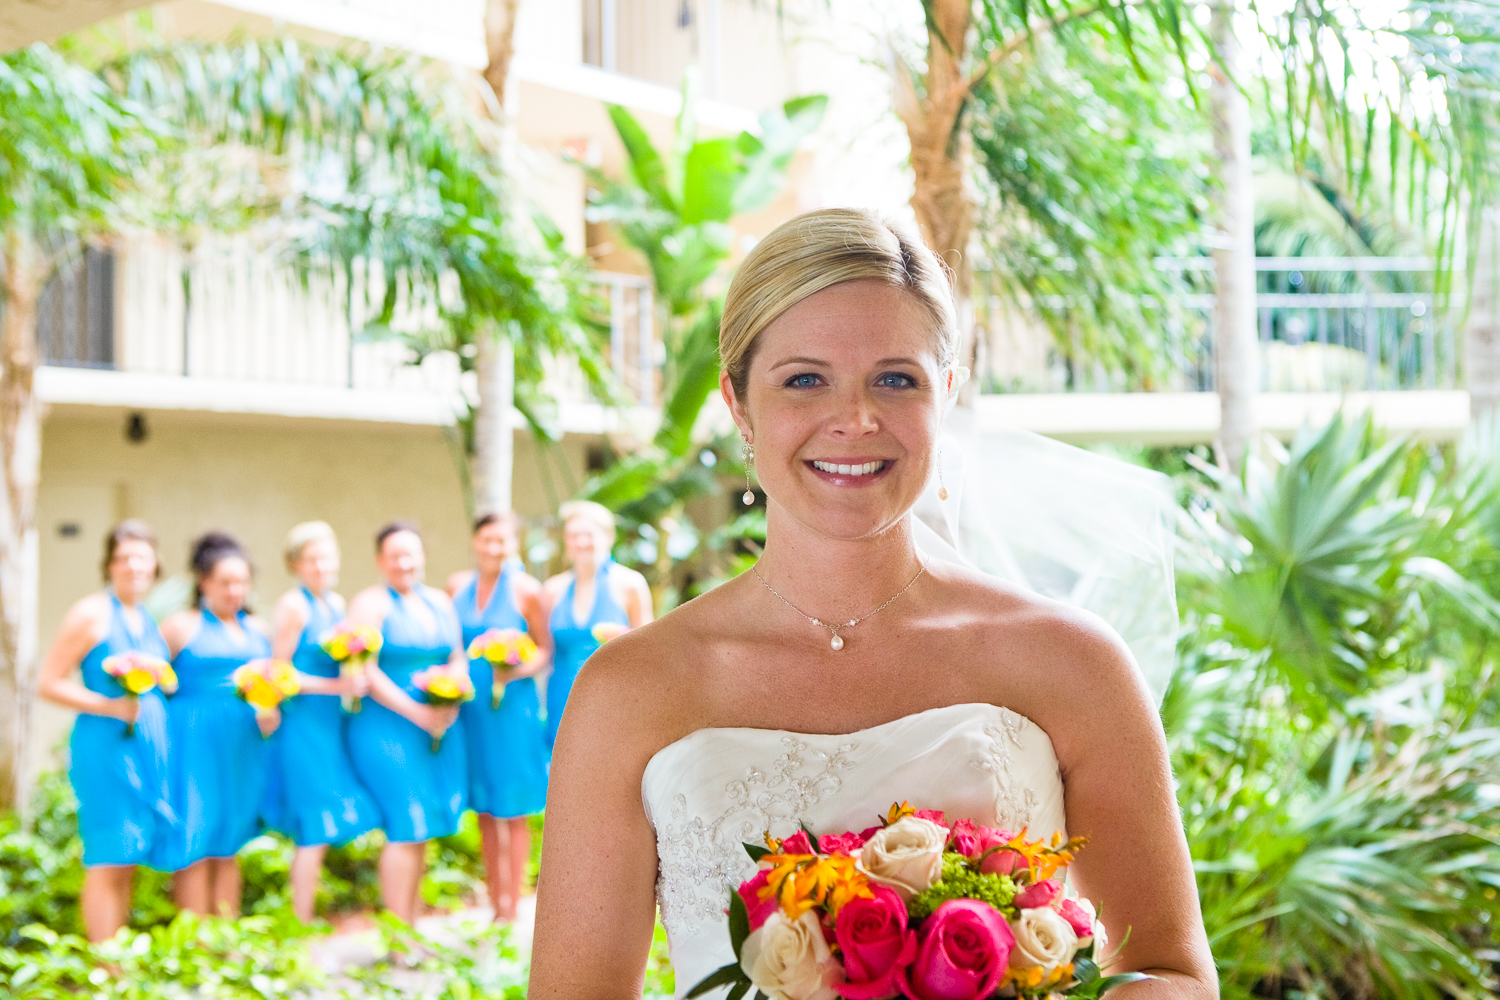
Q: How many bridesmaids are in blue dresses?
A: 6